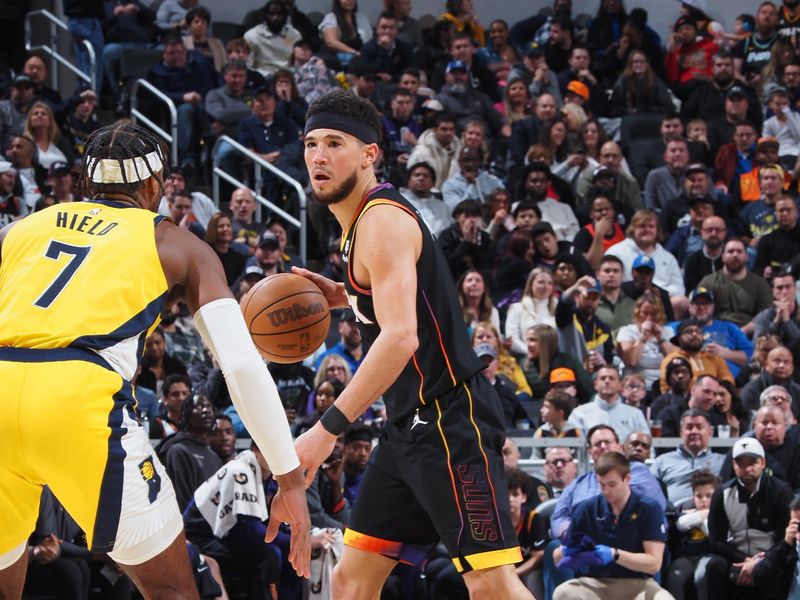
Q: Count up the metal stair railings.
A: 3